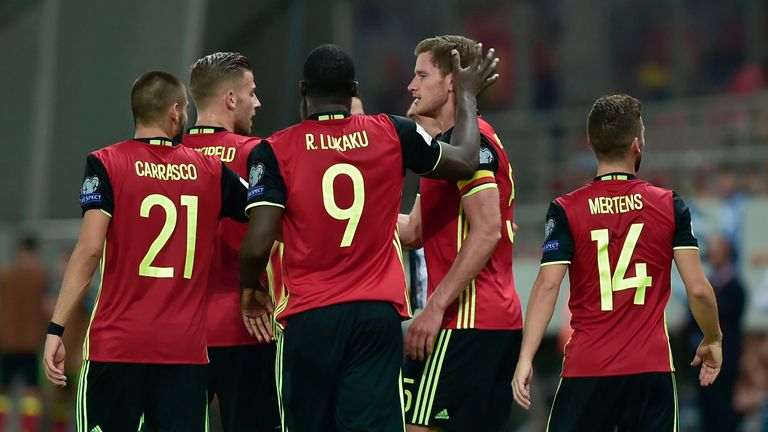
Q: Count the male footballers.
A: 5